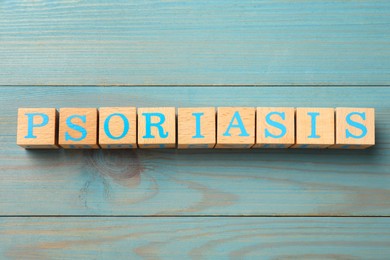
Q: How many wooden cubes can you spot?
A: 9